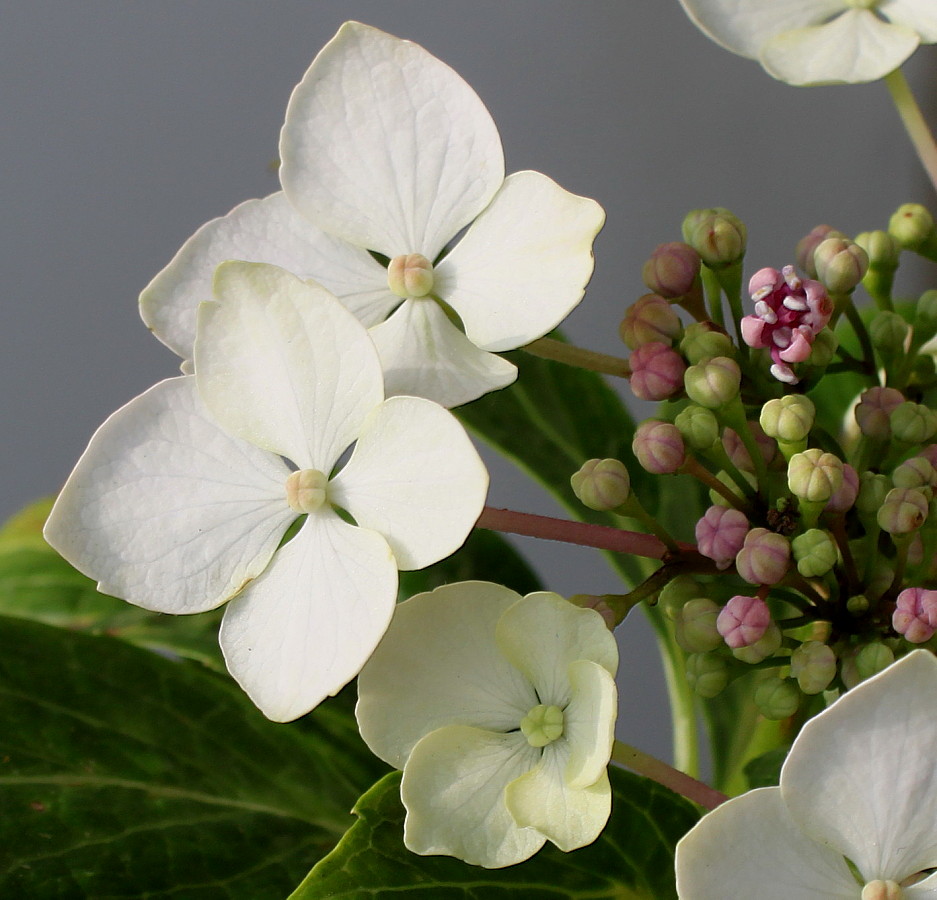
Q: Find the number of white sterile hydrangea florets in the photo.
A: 5